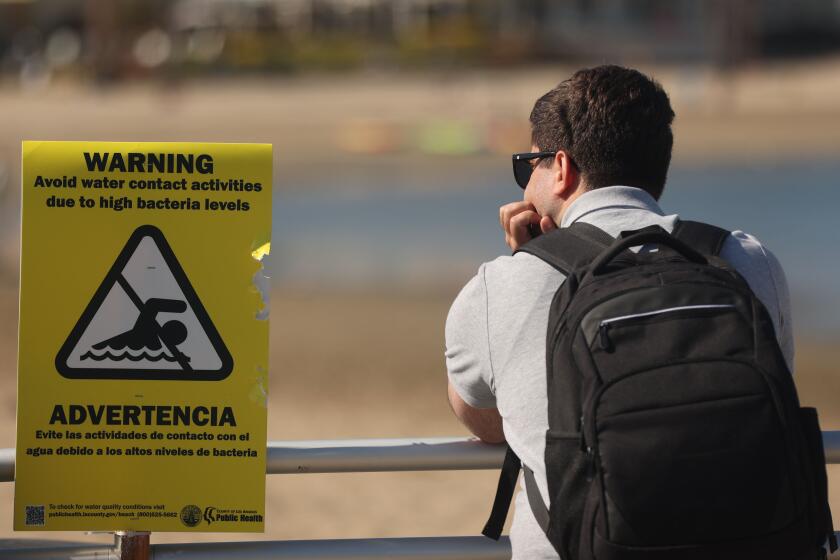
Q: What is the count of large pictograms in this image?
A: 1